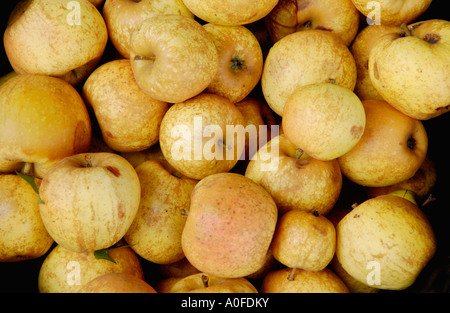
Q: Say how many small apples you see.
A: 1